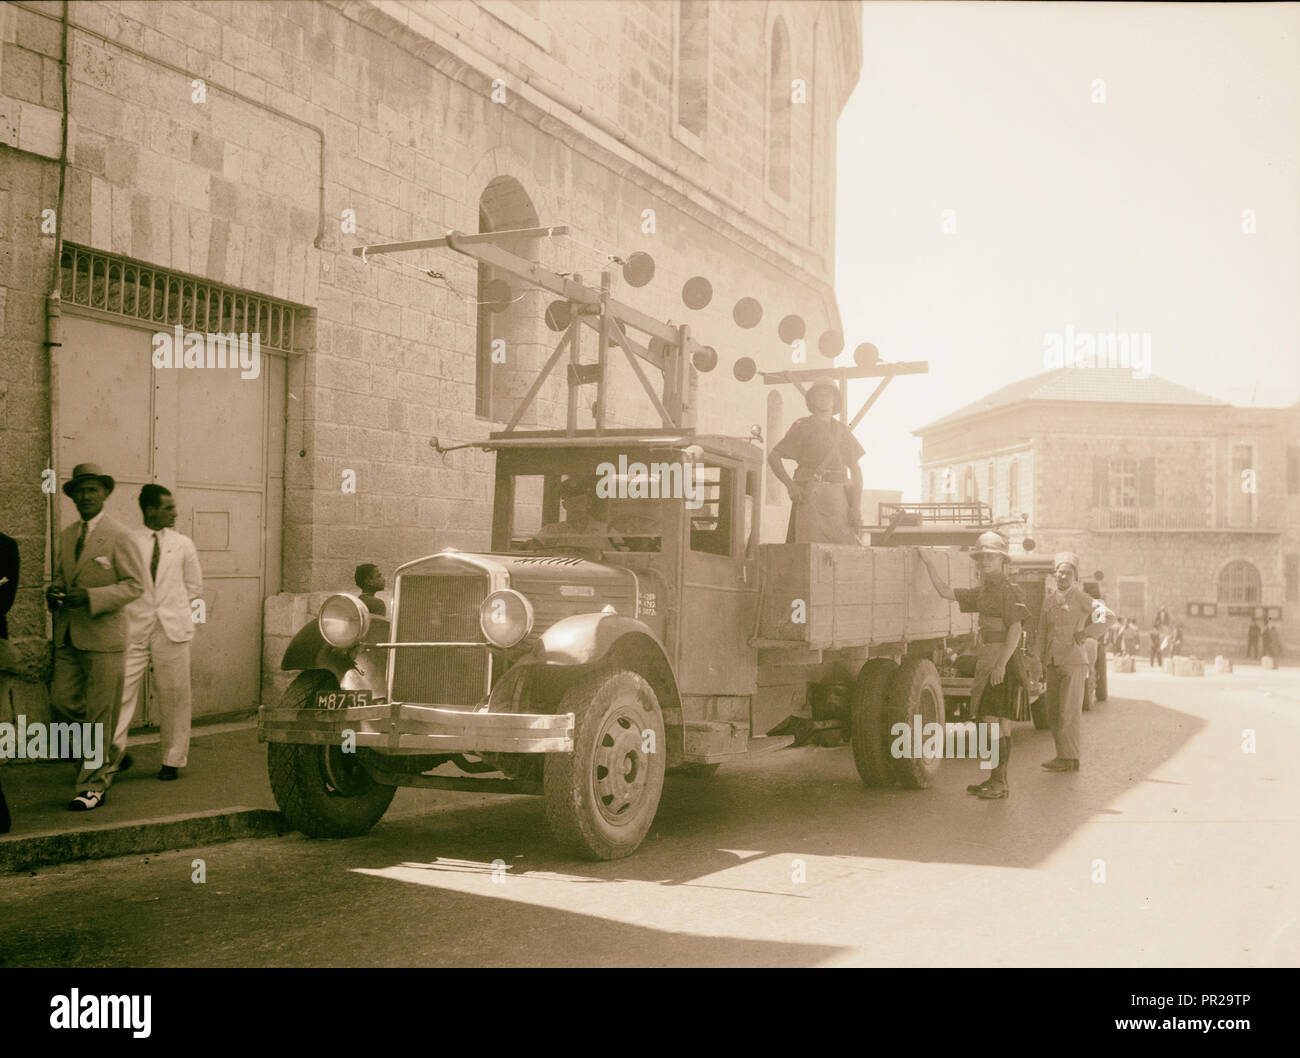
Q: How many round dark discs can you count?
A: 12